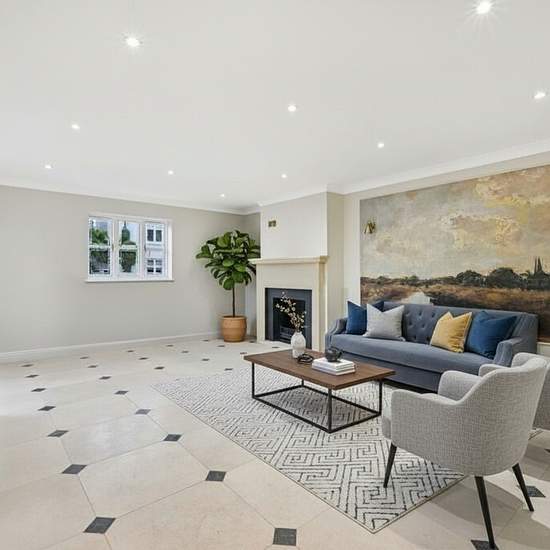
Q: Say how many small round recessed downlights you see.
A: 10